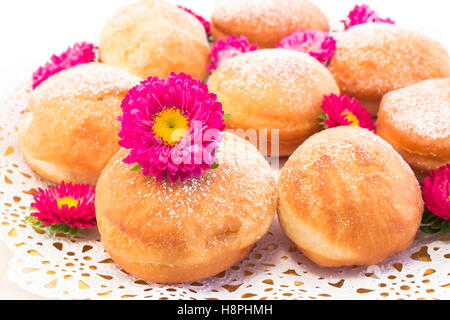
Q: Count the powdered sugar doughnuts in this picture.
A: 8